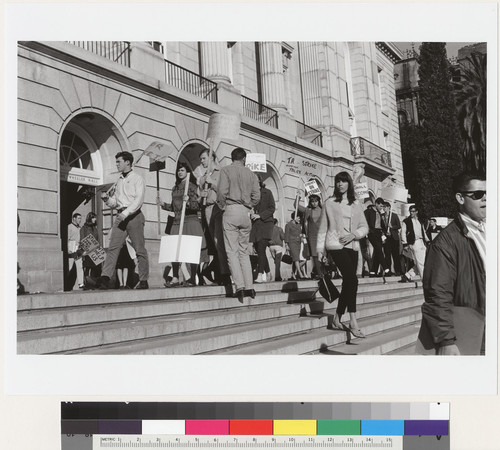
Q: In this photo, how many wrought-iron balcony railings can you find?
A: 5